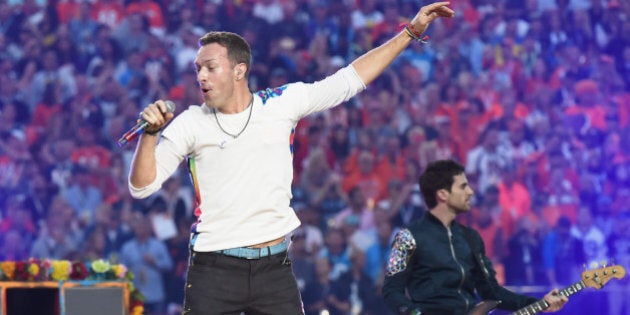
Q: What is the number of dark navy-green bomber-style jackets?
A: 1